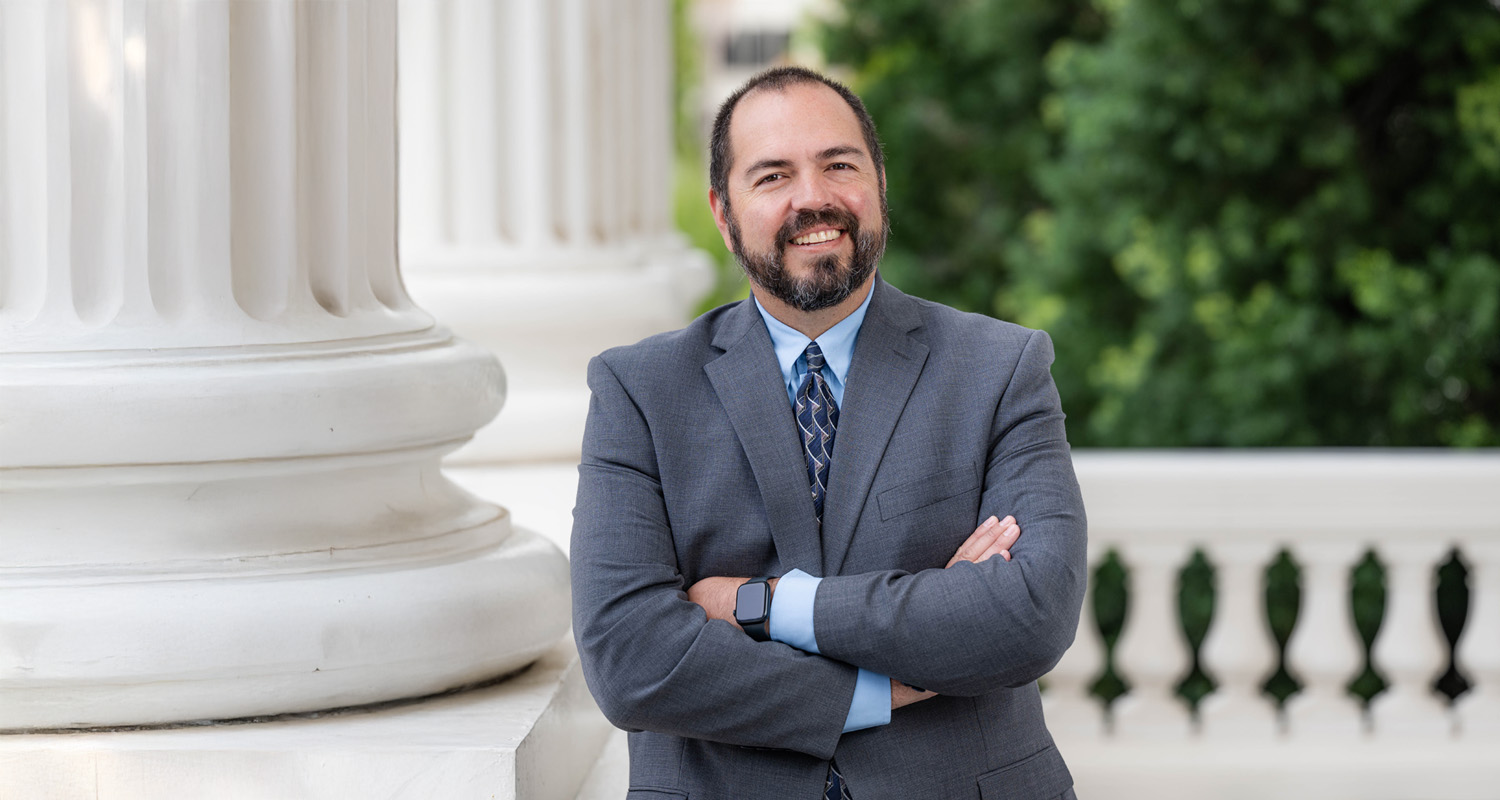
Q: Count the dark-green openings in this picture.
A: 5